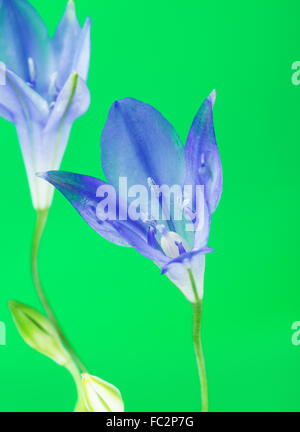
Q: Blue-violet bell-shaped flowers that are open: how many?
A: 2